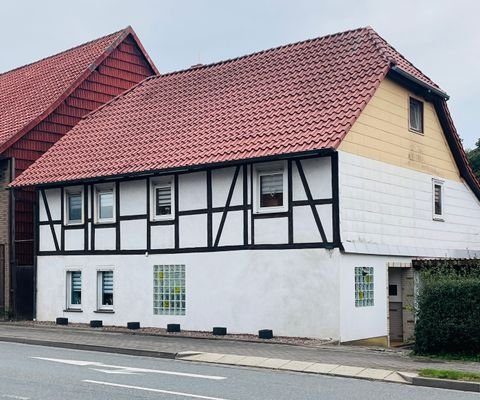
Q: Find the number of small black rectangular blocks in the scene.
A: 6